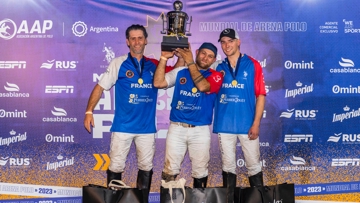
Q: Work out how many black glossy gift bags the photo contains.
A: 3